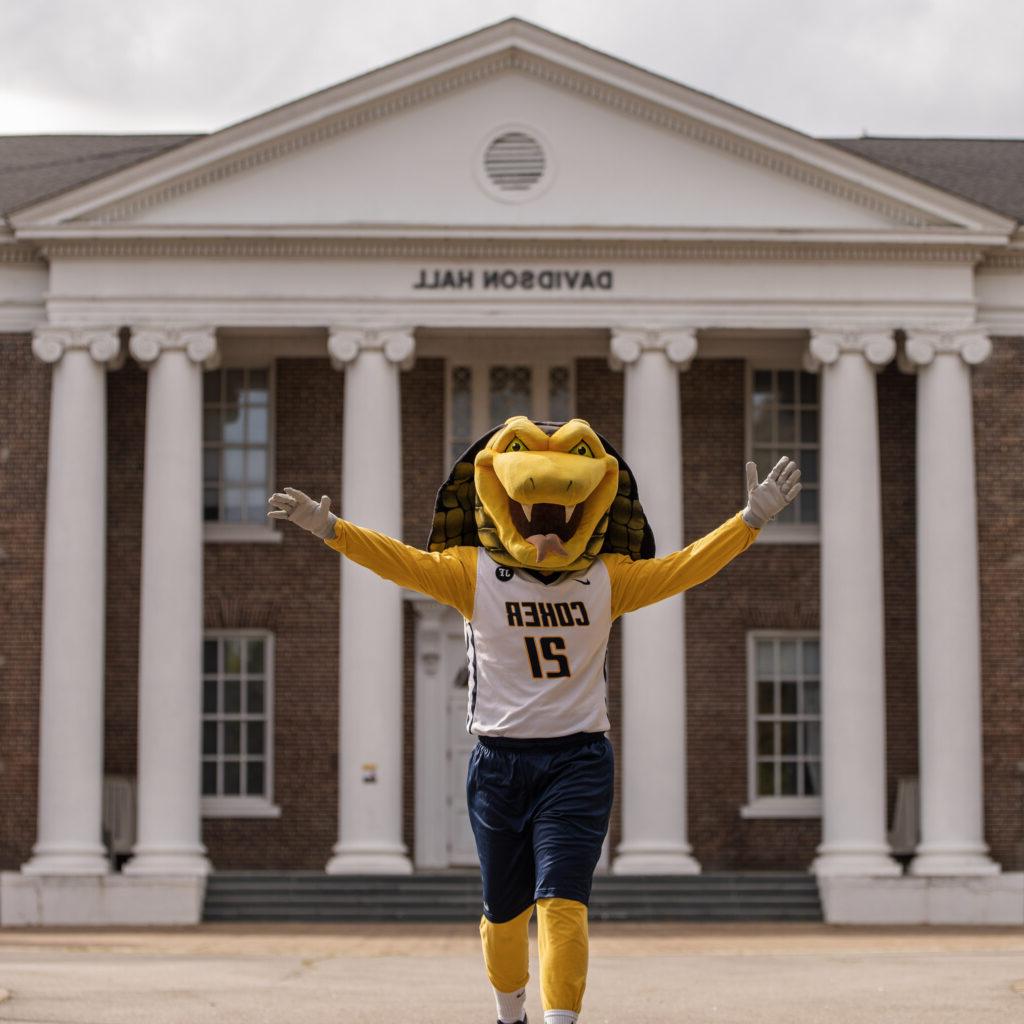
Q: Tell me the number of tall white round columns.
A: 6